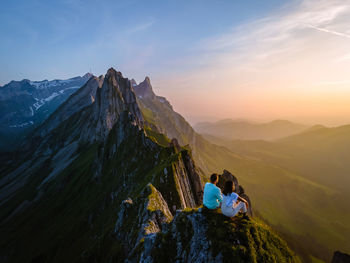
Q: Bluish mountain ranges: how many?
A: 1